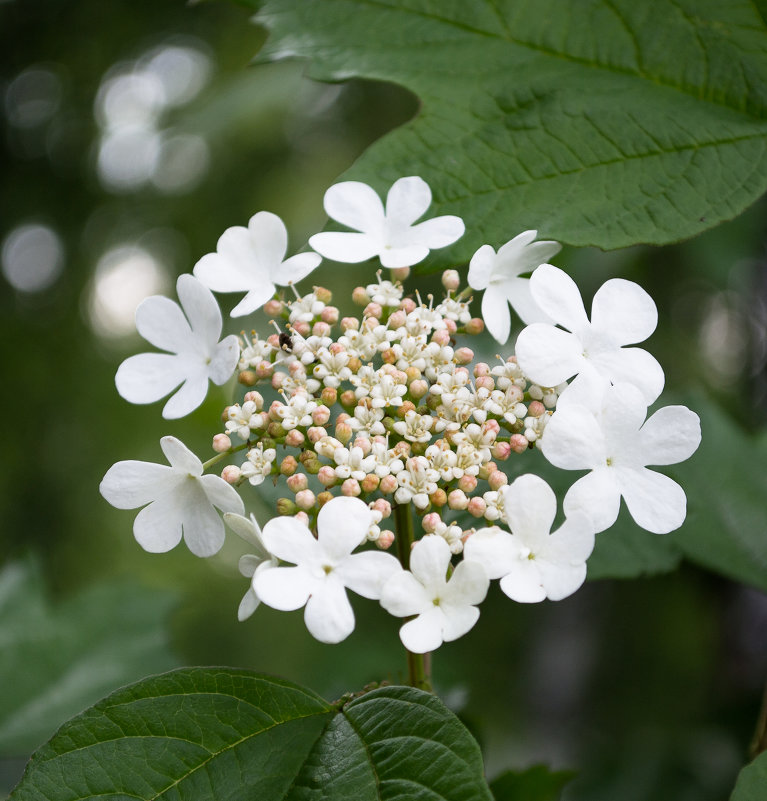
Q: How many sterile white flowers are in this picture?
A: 11